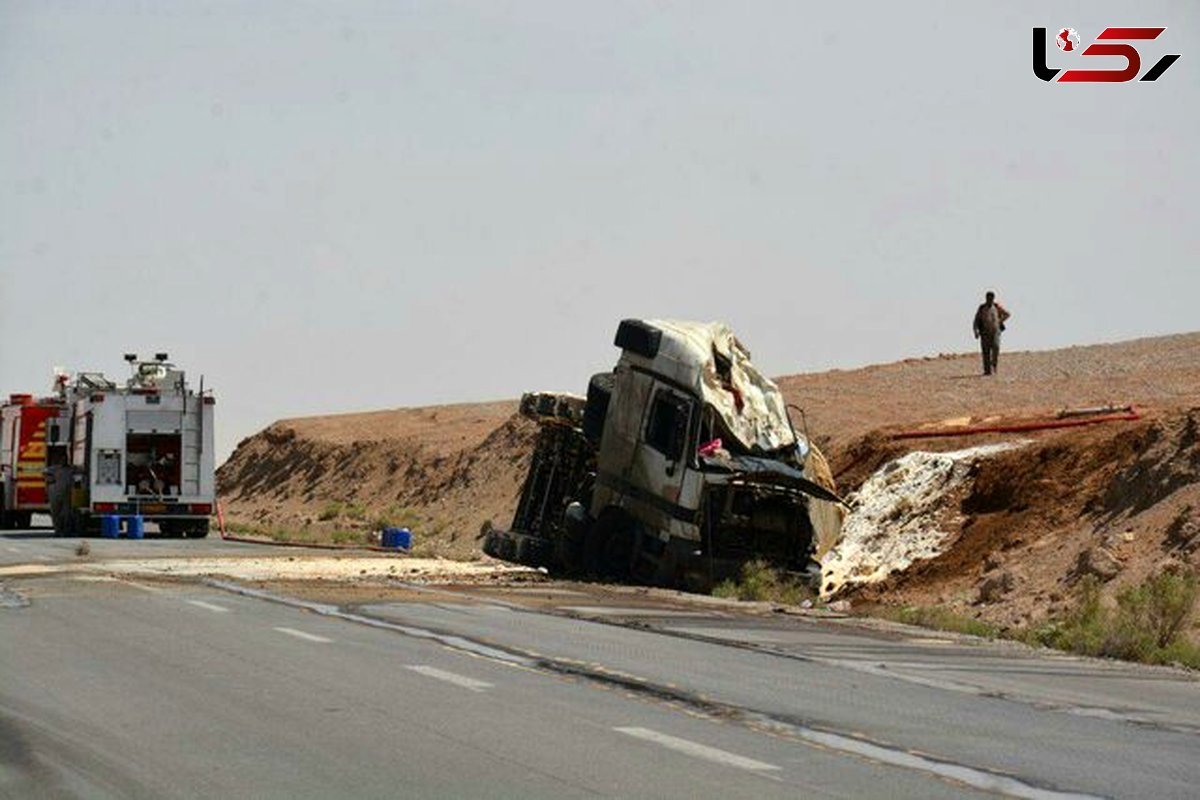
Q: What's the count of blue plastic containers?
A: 3